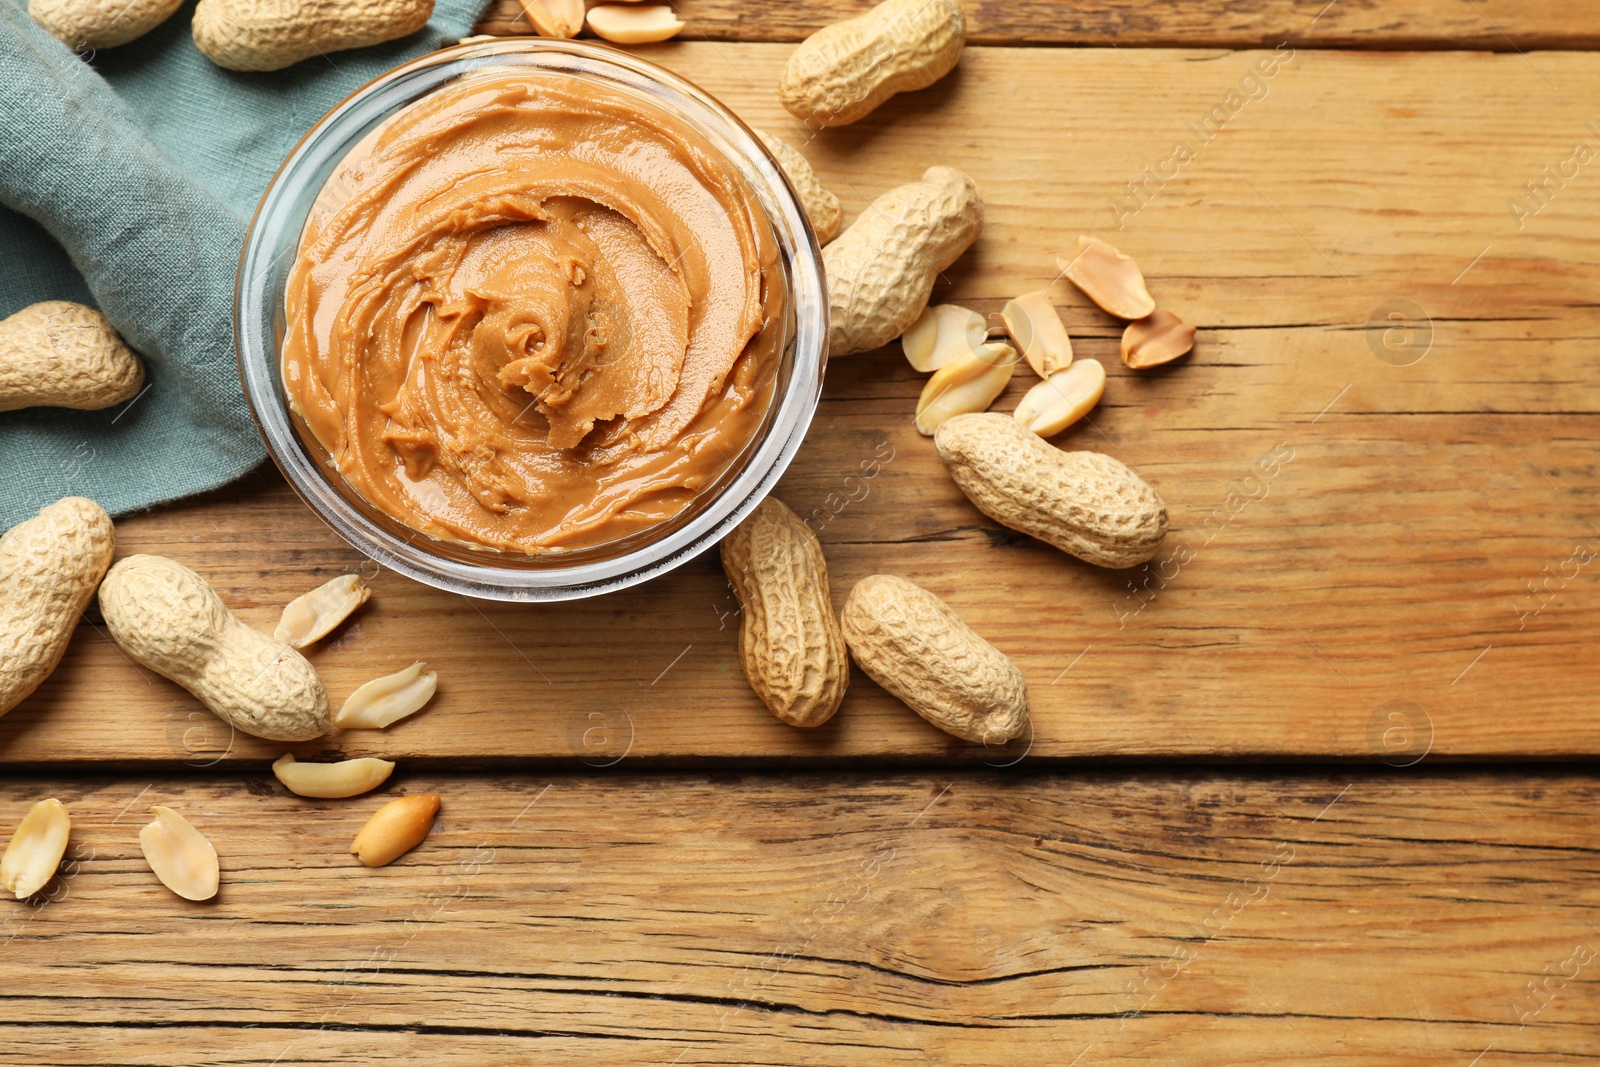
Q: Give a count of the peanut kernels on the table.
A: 14